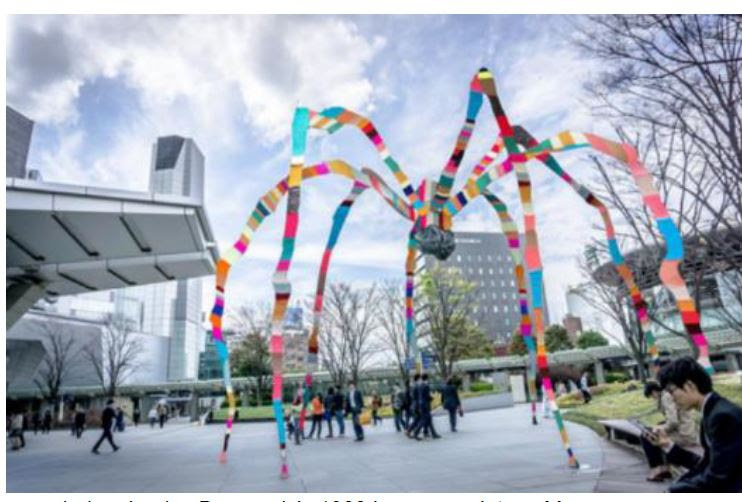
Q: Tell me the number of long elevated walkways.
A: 1